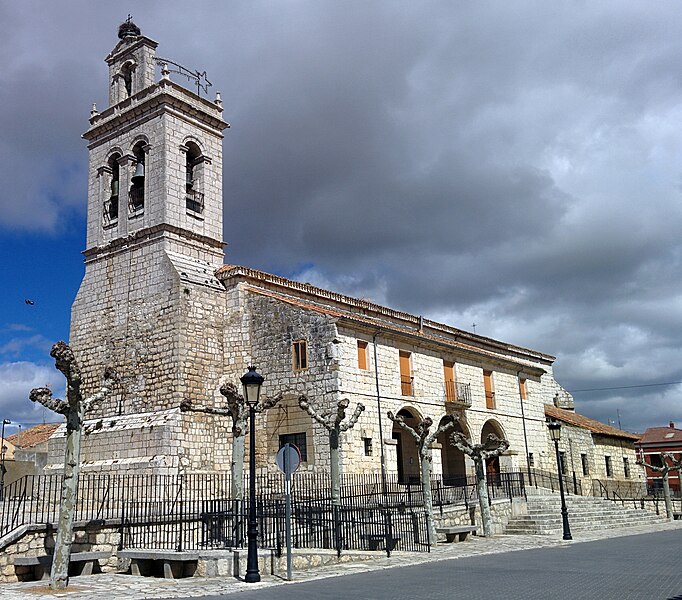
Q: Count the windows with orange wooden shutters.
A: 5